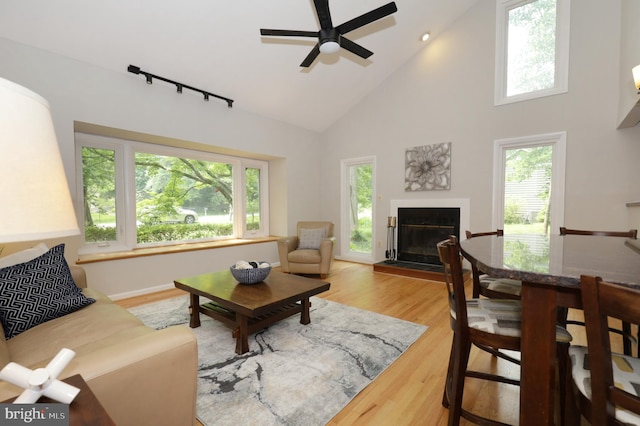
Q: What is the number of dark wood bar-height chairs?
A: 4